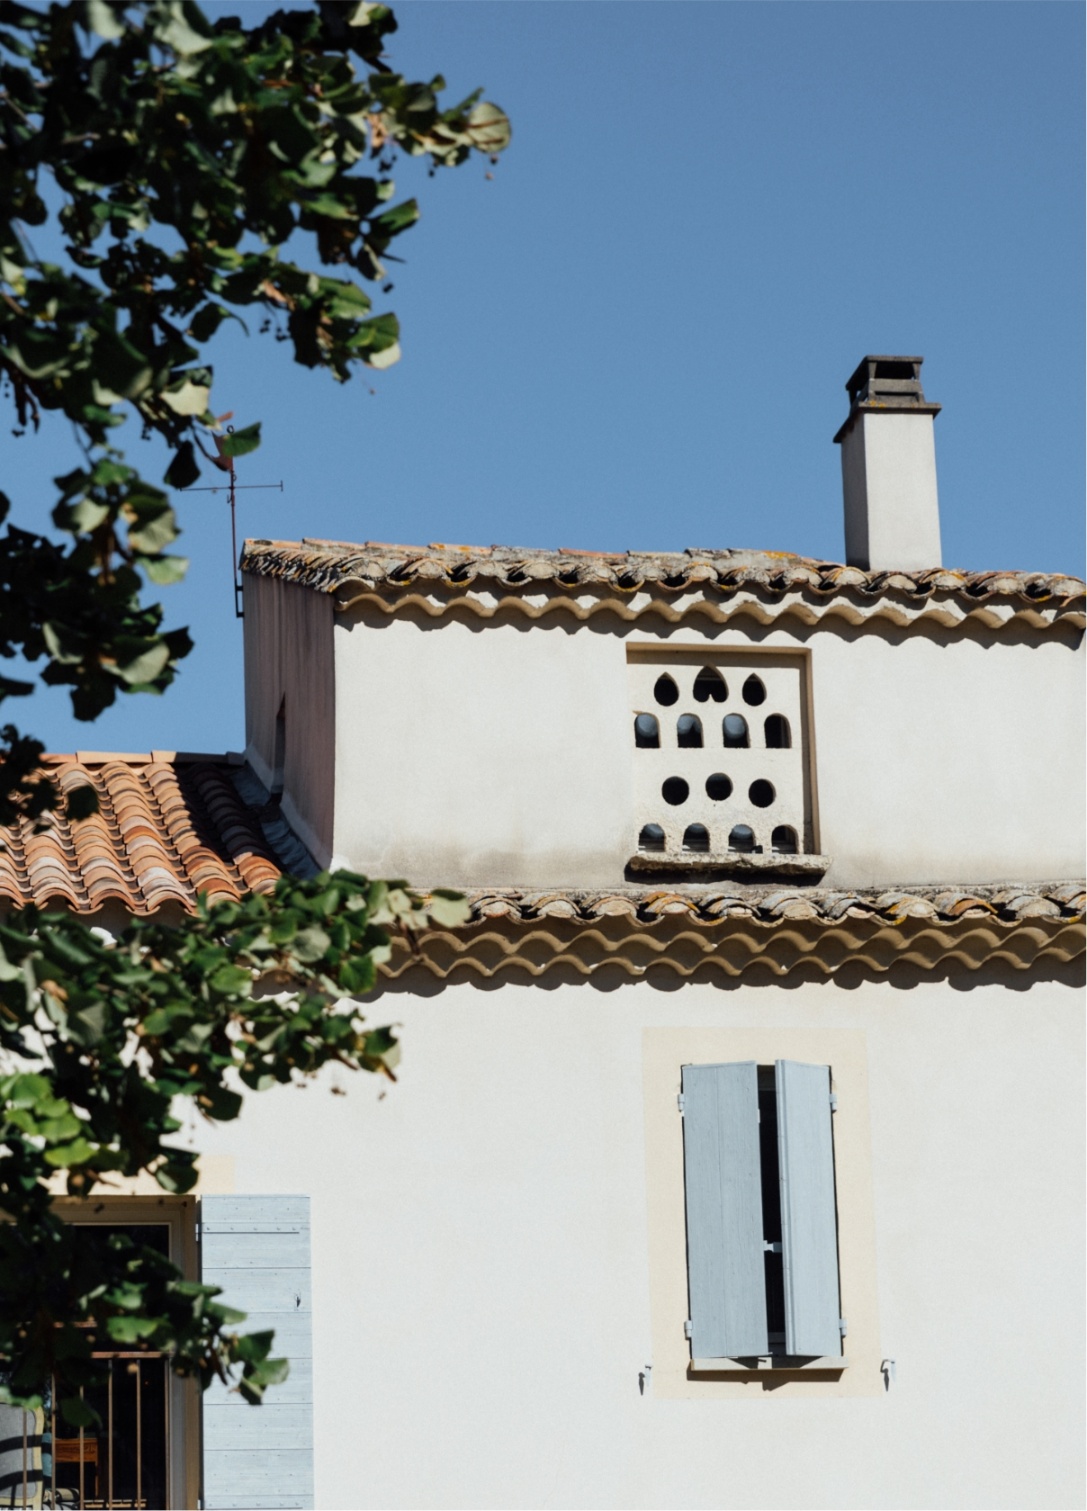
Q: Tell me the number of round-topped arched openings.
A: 8